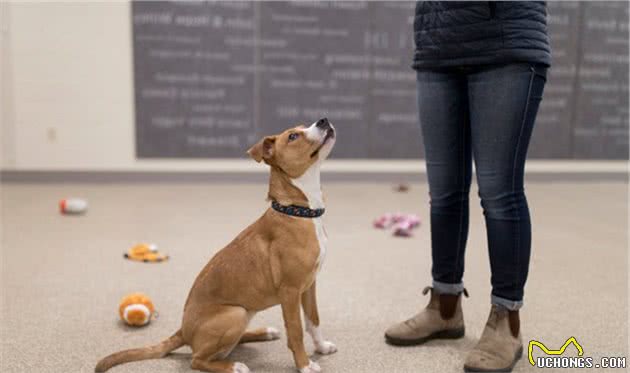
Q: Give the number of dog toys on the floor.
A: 5